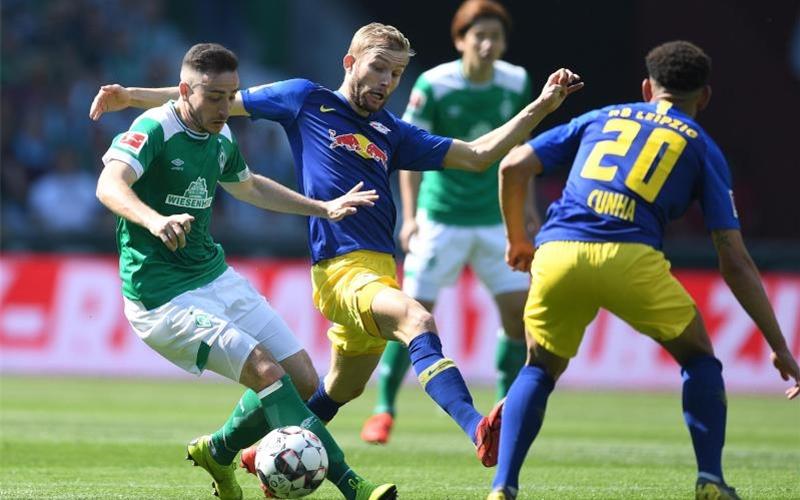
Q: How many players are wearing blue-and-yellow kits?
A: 2